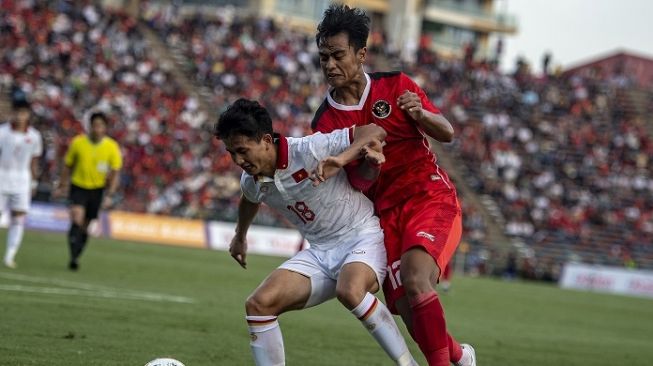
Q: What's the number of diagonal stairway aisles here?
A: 2